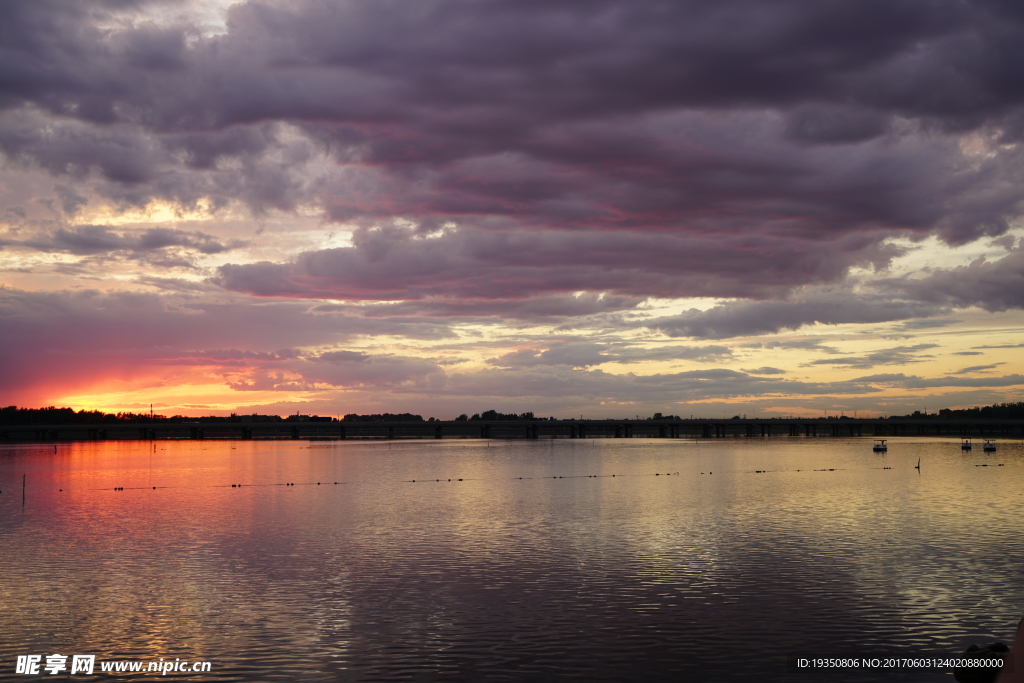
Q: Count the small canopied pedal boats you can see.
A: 3